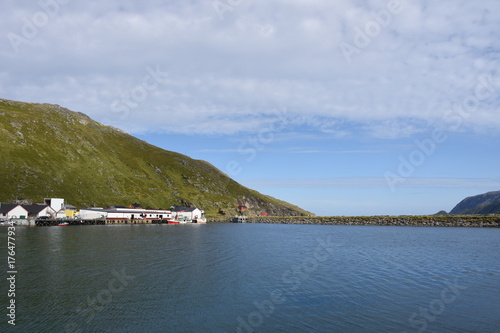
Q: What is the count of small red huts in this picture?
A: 2